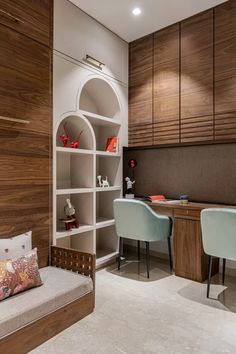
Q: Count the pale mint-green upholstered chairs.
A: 2